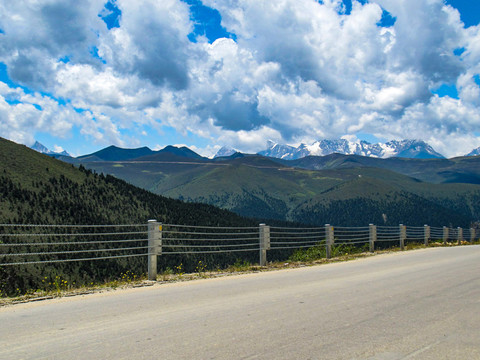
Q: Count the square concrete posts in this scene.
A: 9